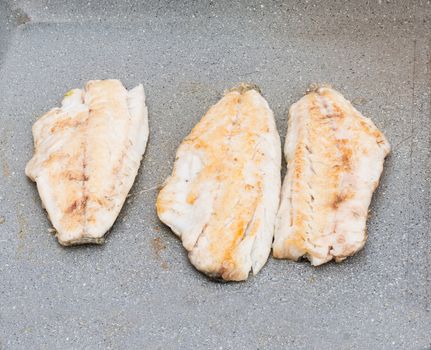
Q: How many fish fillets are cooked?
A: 3